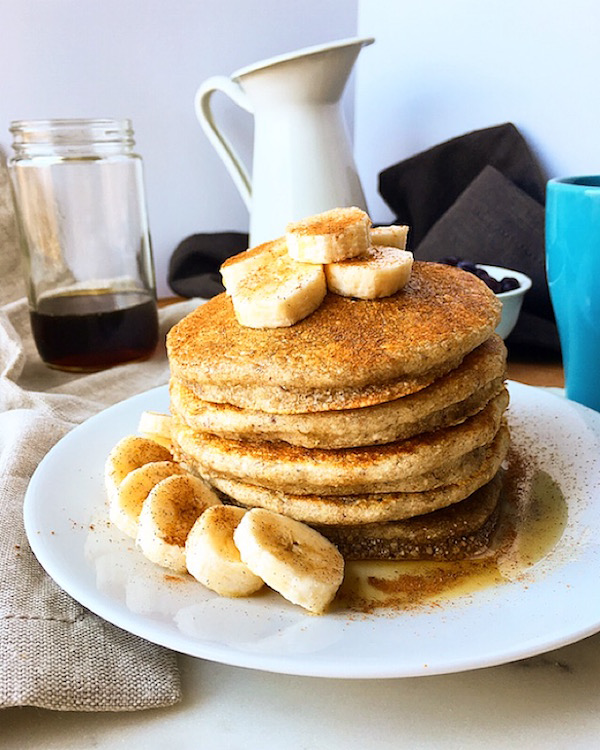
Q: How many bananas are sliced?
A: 11